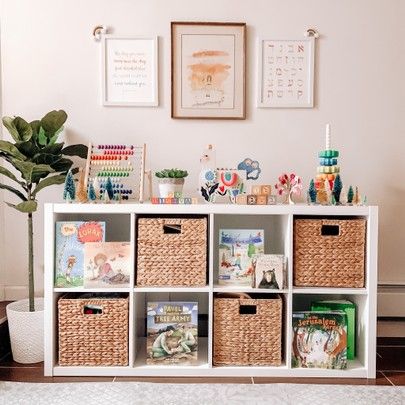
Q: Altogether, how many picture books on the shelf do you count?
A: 7